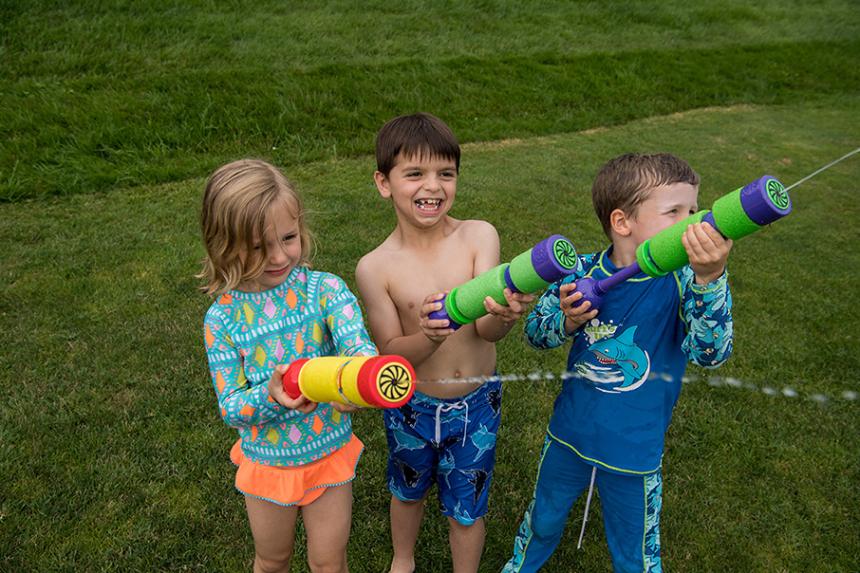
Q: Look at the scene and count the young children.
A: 3